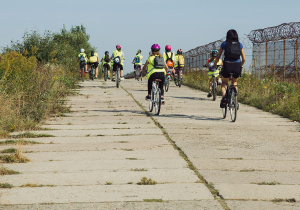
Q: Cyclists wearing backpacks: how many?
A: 10